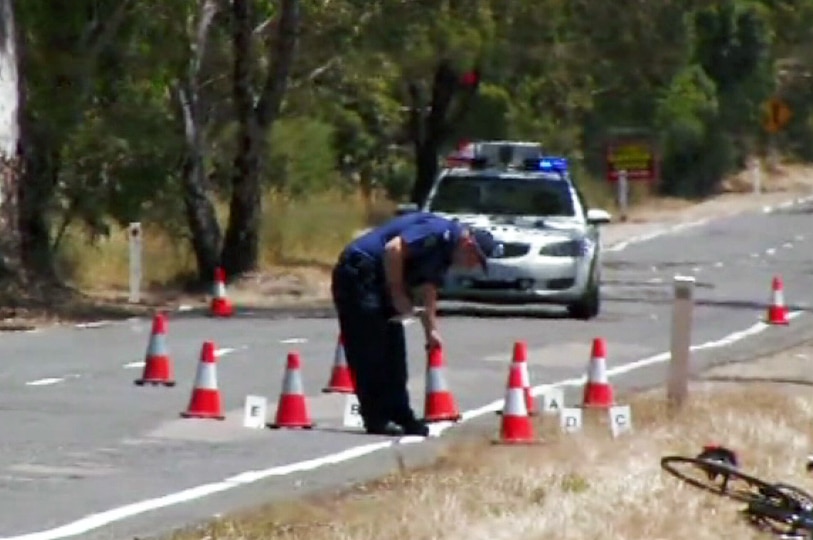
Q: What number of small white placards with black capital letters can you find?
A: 5